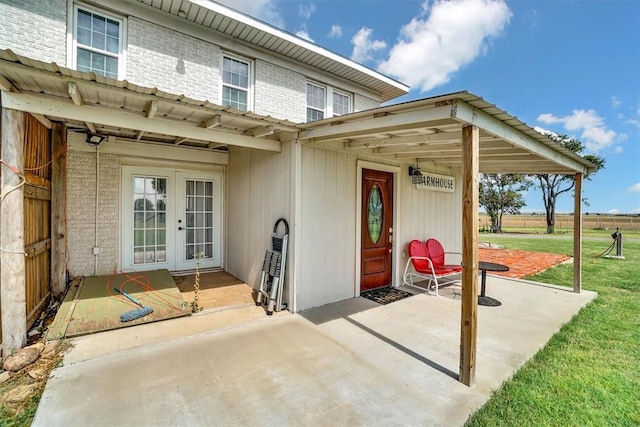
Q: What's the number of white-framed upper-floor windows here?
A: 4